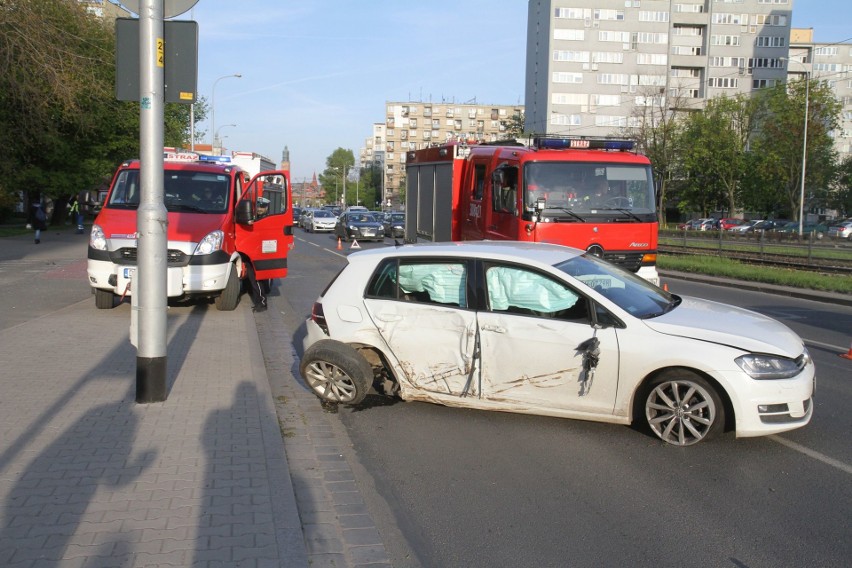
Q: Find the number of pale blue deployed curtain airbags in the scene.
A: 2